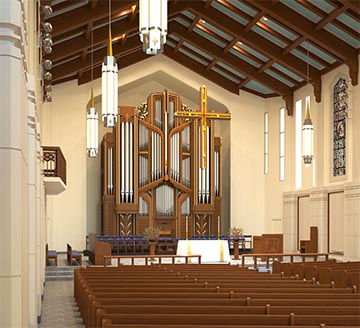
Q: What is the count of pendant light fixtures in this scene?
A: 4